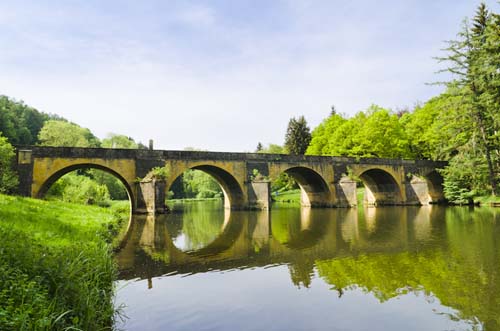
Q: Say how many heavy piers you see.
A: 4